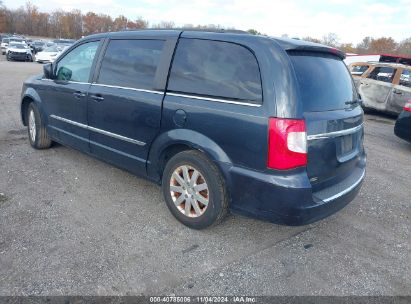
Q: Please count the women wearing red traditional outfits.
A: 0